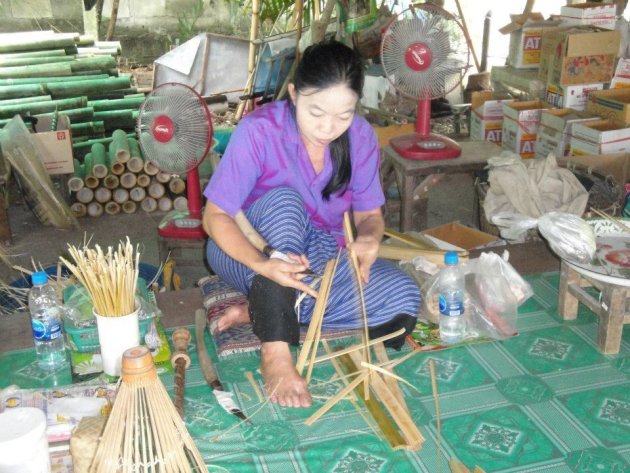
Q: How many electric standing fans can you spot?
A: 2